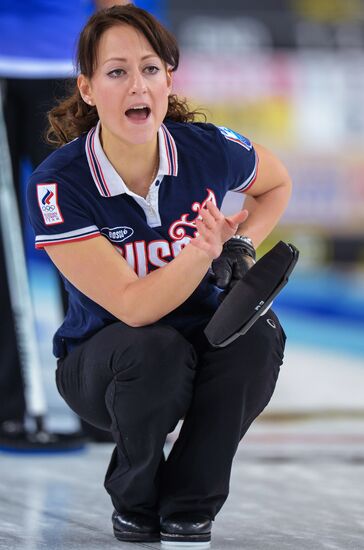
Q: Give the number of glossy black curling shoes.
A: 2